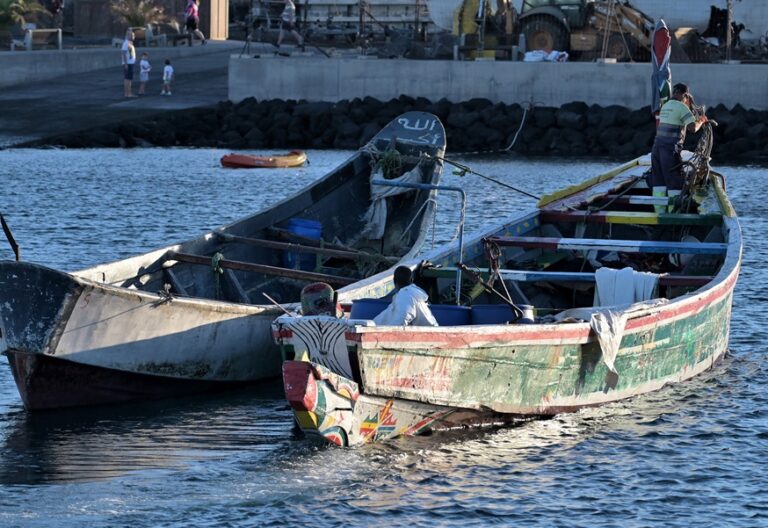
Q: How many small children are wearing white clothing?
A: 2